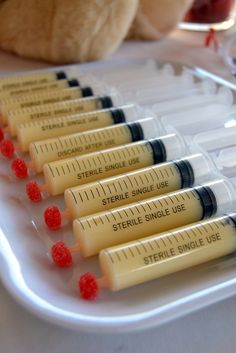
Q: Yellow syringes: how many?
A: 10